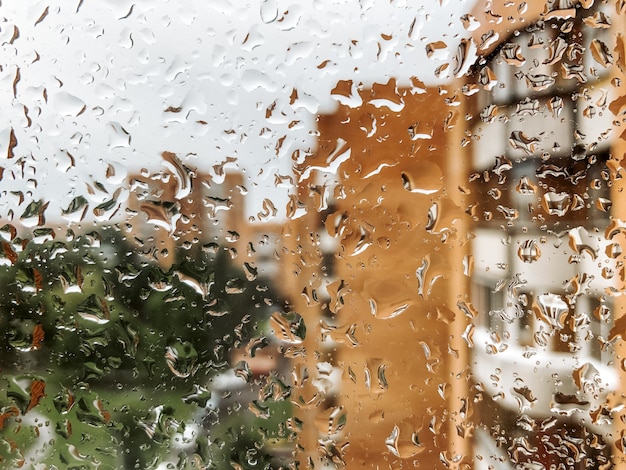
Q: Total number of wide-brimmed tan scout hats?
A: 0